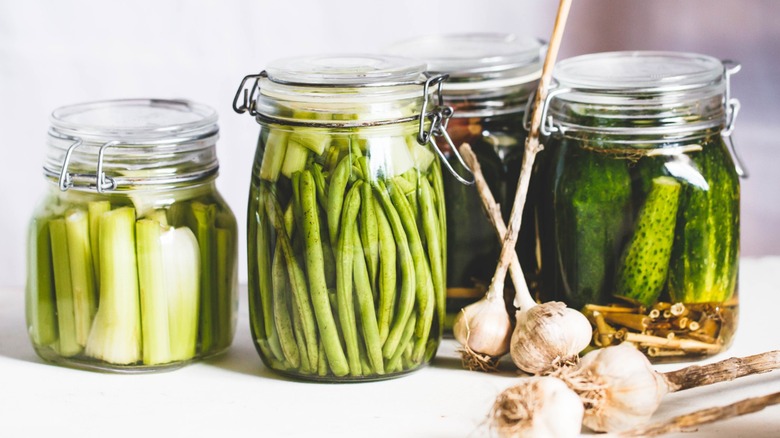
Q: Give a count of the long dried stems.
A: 4